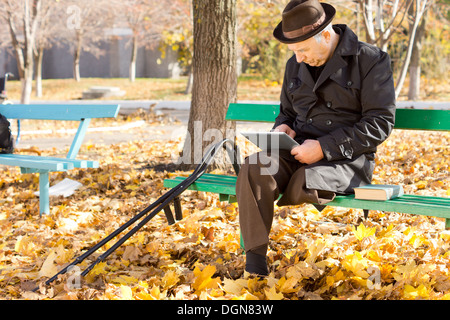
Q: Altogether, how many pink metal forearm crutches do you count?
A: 0